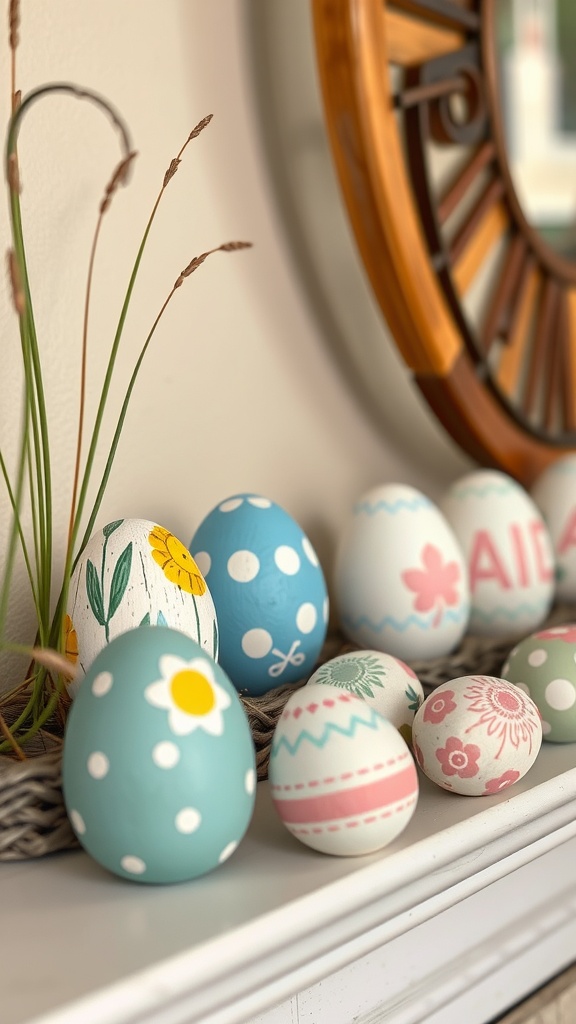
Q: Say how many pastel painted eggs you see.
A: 10